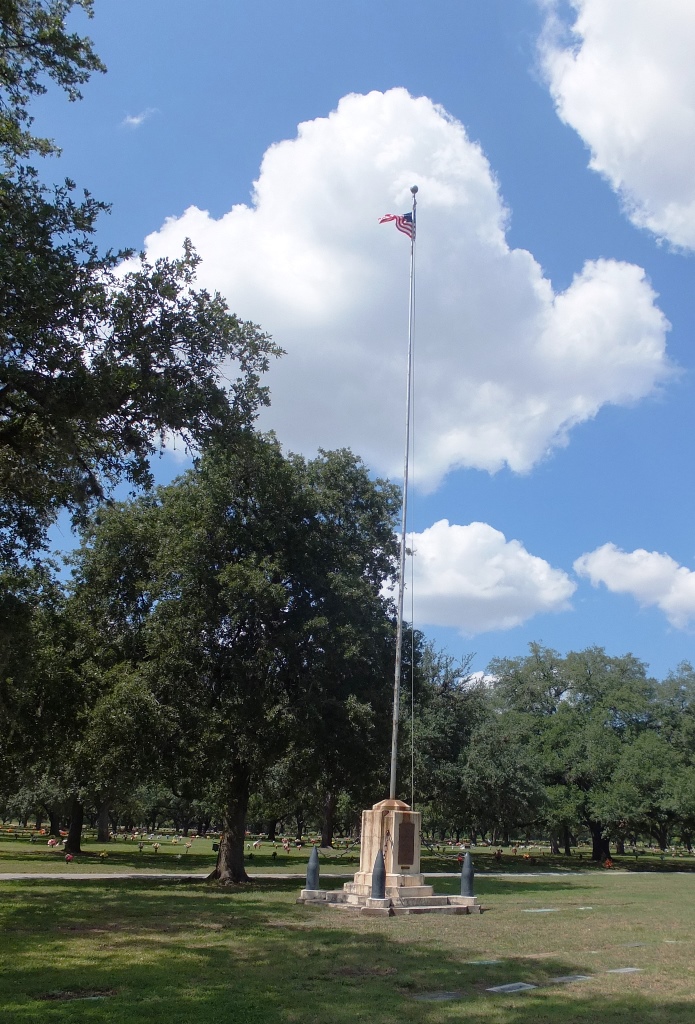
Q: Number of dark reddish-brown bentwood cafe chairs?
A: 0